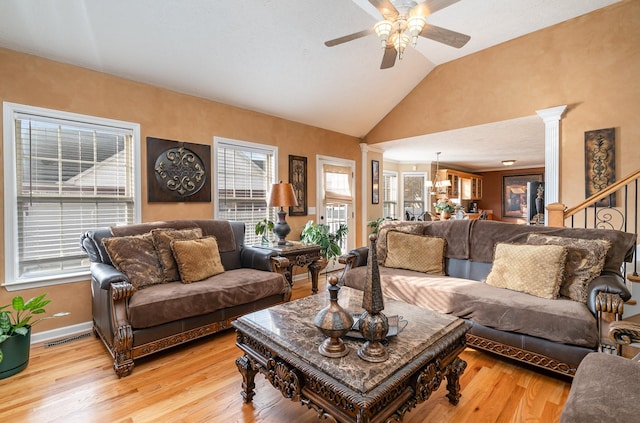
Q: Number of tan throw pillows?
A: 3